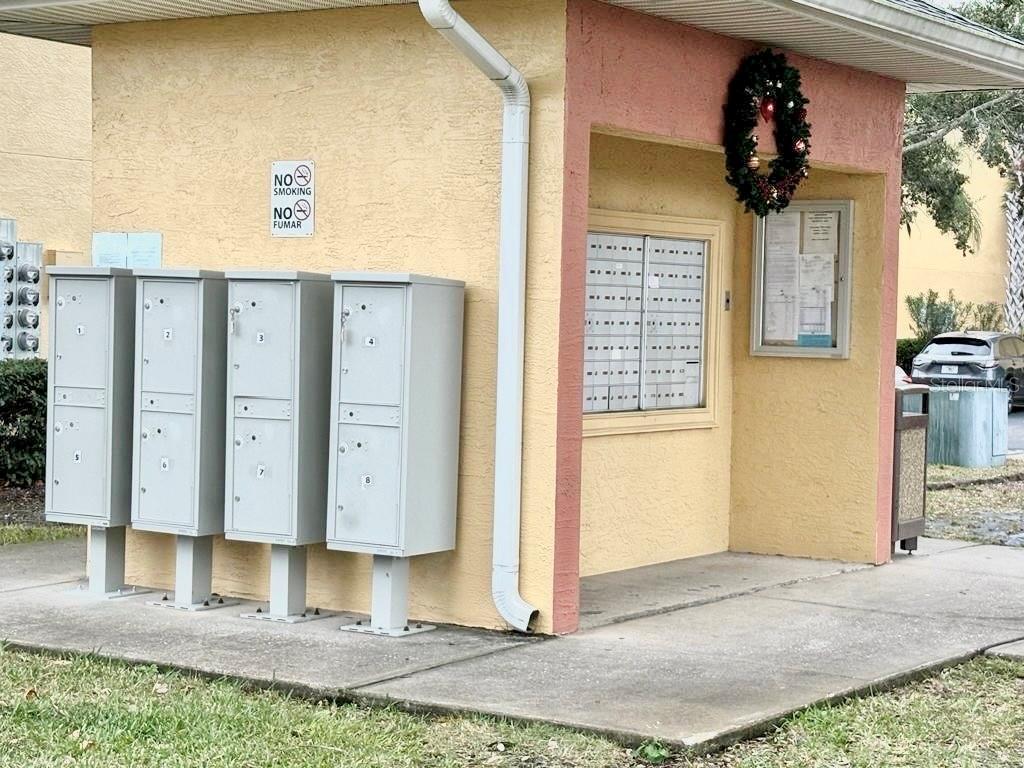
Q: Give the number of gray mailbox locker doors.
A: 8